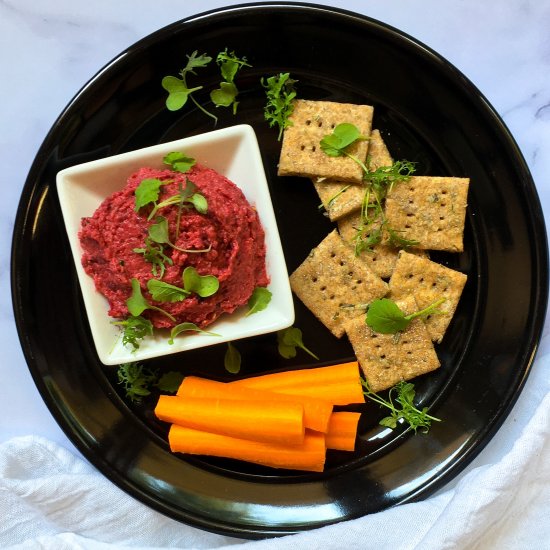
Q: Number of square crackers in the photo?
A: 7